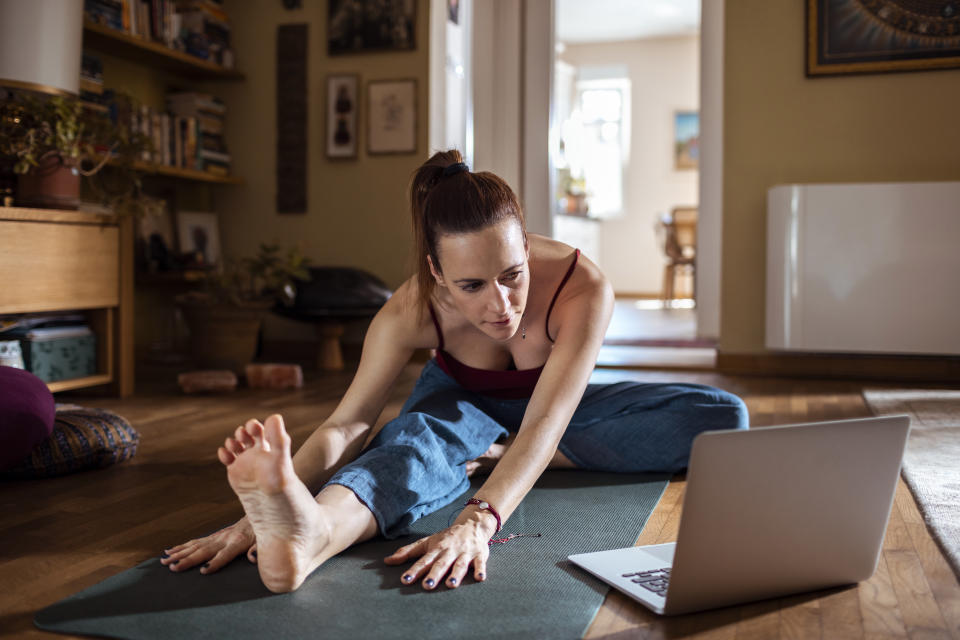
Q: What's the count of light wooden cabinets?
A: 1